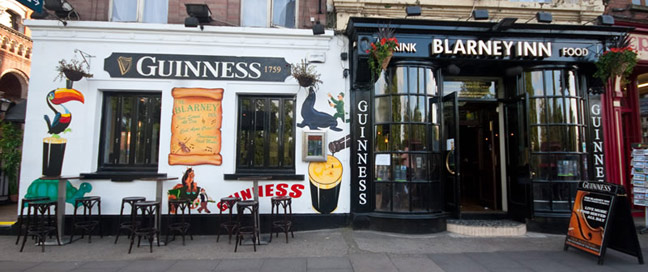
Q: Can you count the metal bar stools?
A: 9